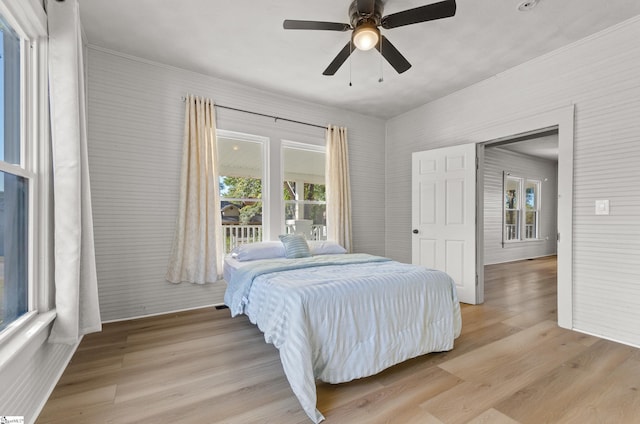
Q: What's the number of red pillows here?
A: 0